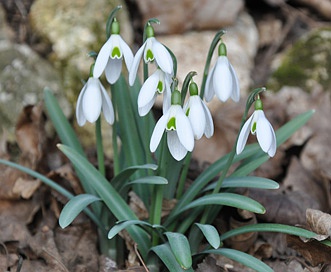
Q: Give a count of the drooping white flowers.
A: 8